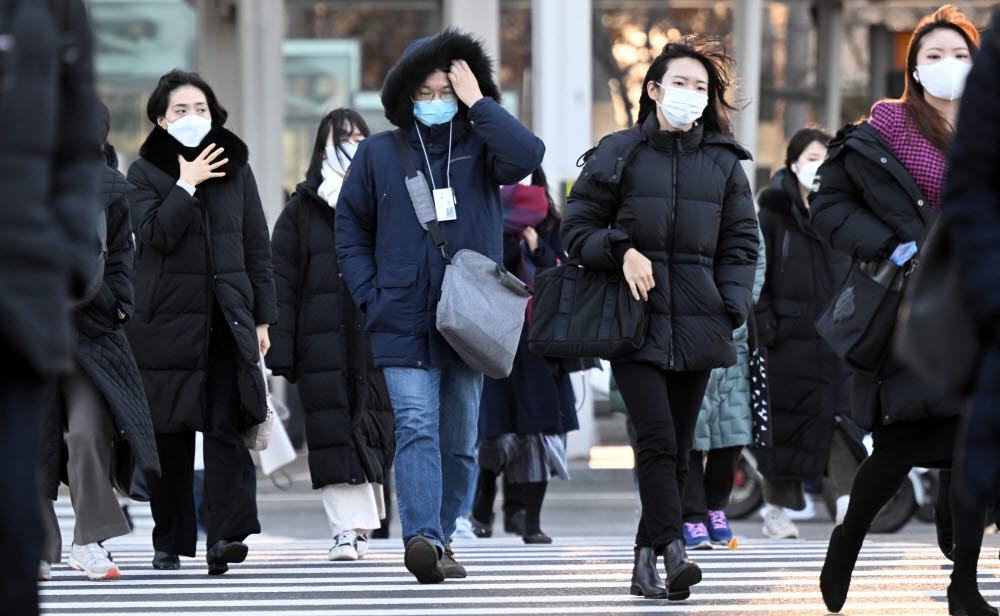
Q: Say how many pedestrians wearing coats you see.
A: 11